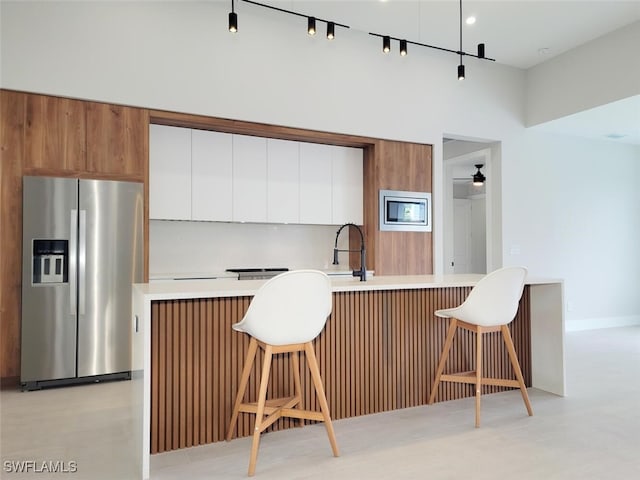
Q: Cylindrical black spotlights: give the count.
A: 7